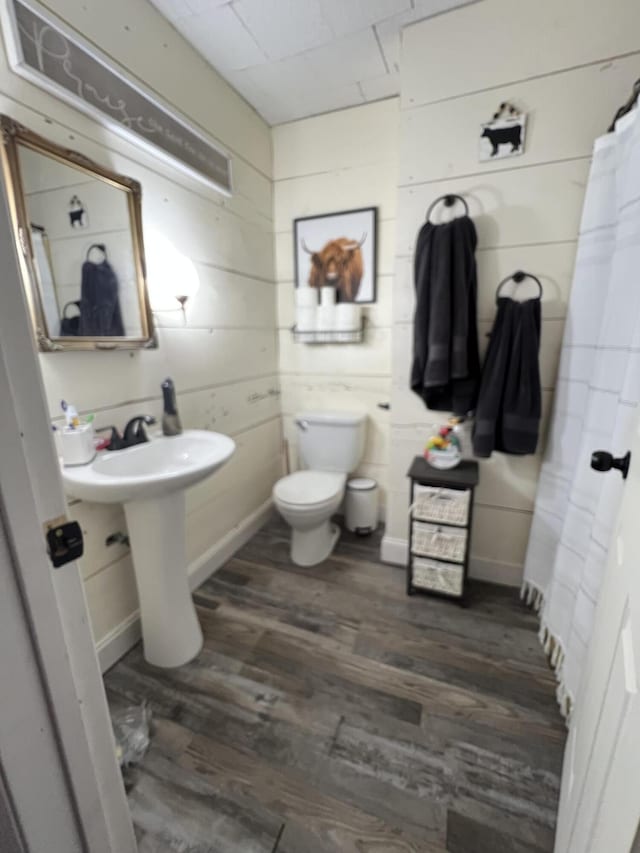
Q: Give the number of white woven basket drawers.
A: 3